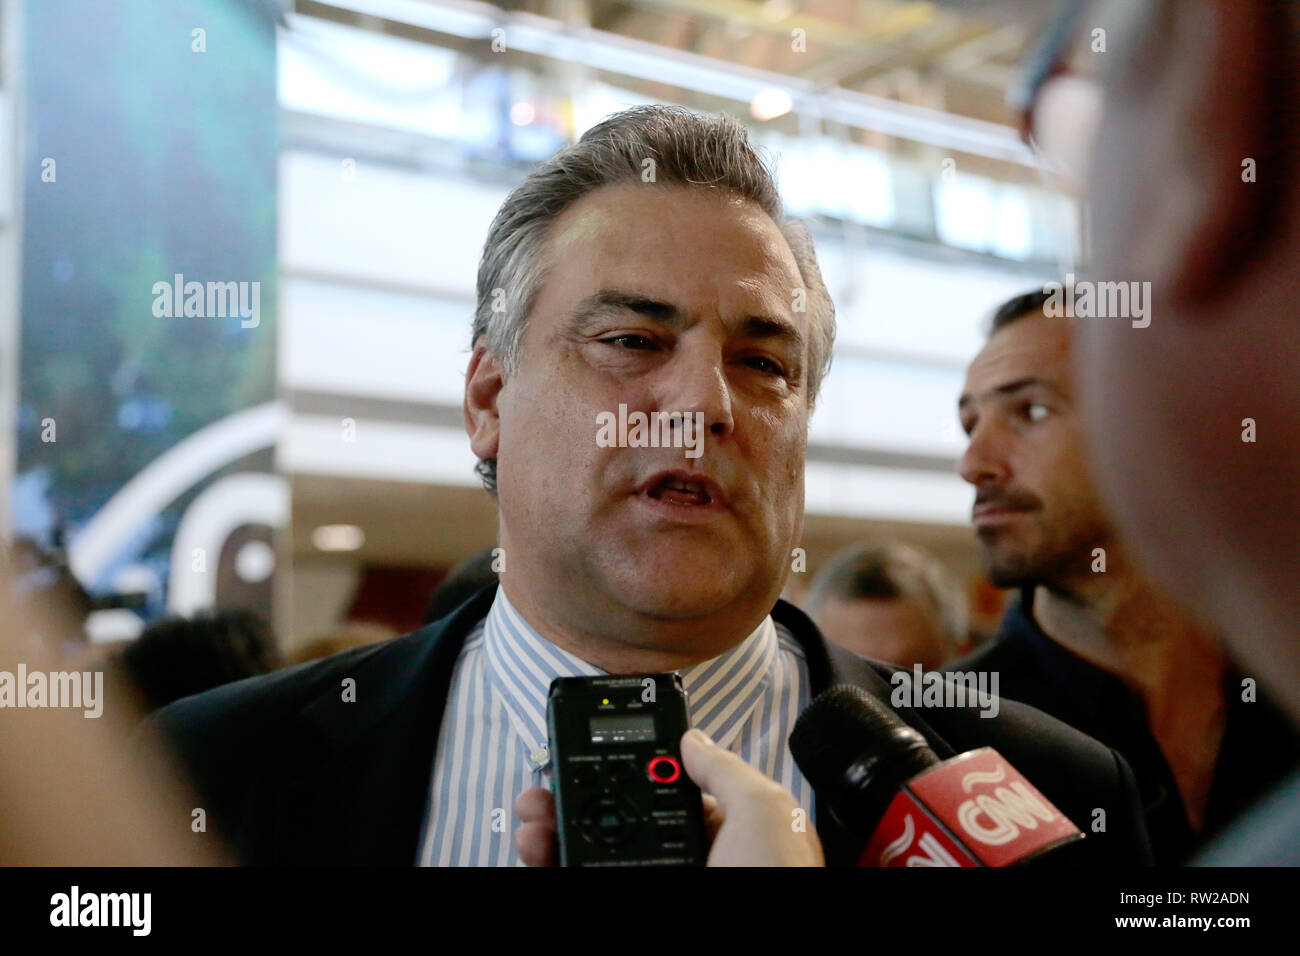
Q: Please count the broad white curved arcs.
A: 2